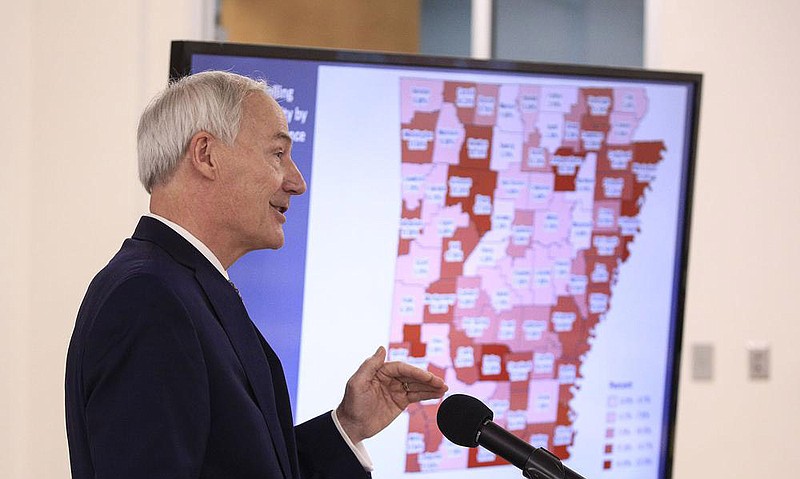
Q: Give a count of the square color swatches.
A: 5